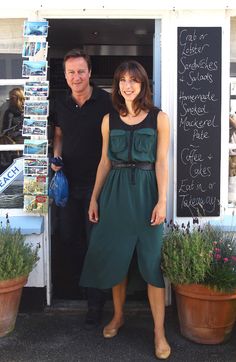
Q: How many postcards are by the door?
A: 10